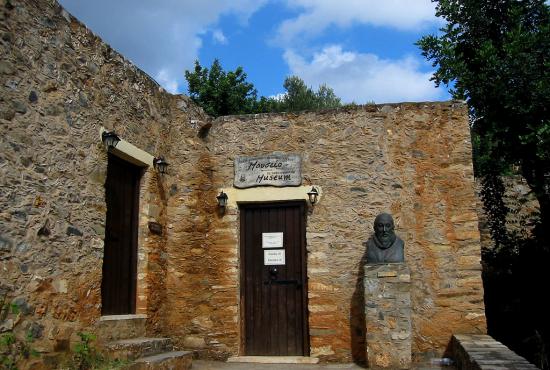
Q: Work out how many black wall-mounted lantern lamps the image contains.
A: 4